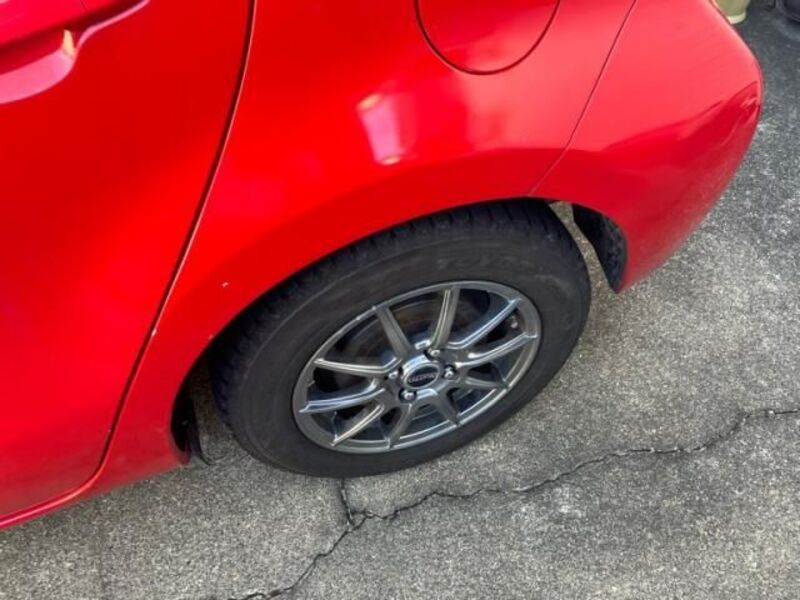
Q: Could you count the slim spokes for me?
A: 10